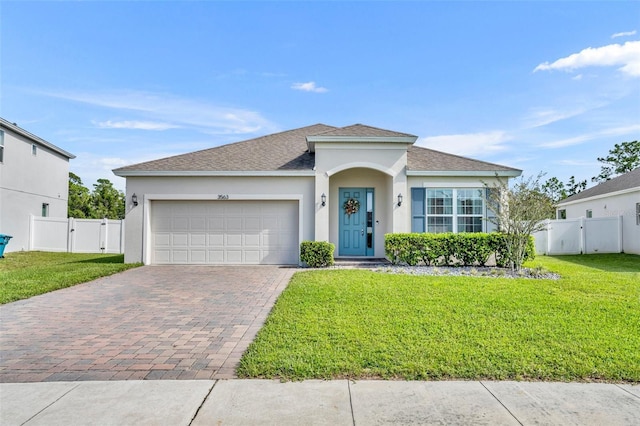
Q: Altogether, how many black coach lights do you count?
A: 3